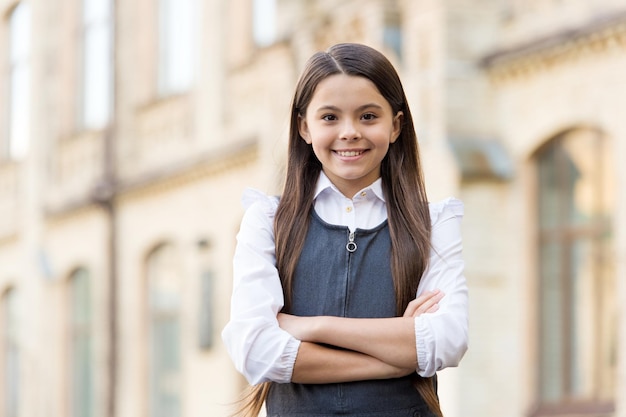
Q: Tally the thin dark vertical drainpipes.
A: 1